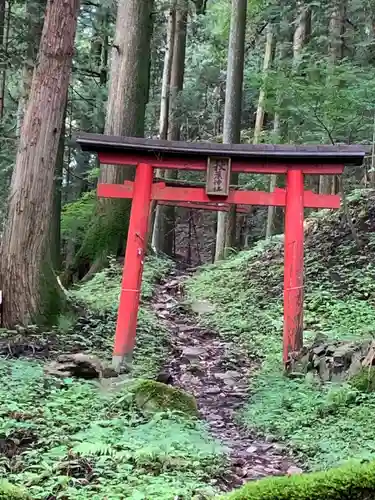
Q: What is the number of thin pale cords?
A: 2